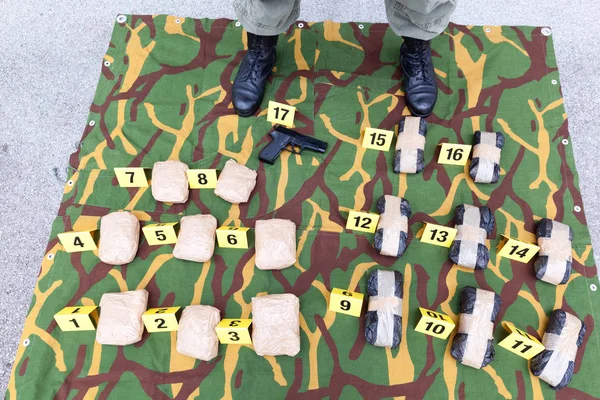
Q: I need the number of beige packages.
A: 8